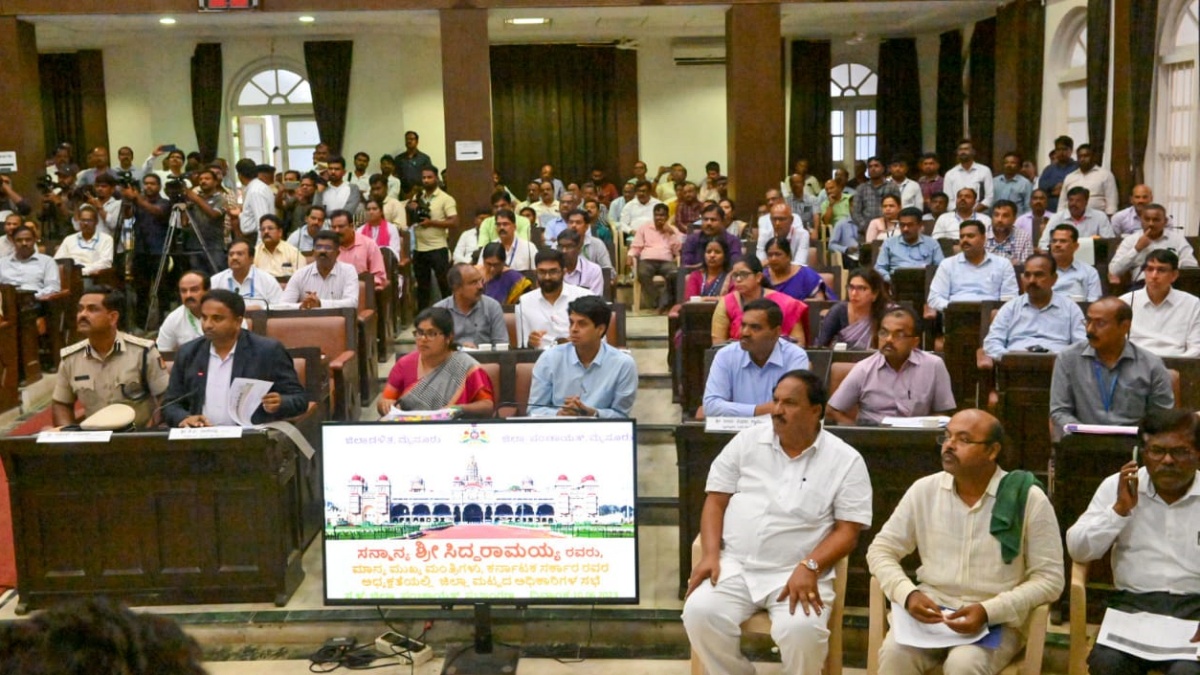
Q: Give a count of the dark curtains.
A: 11